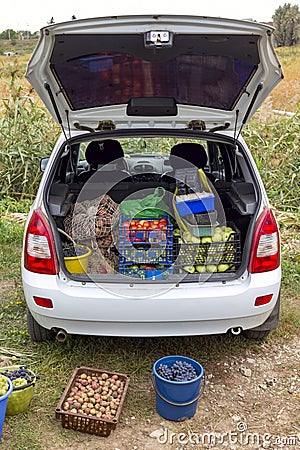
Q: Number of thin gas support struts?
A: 2